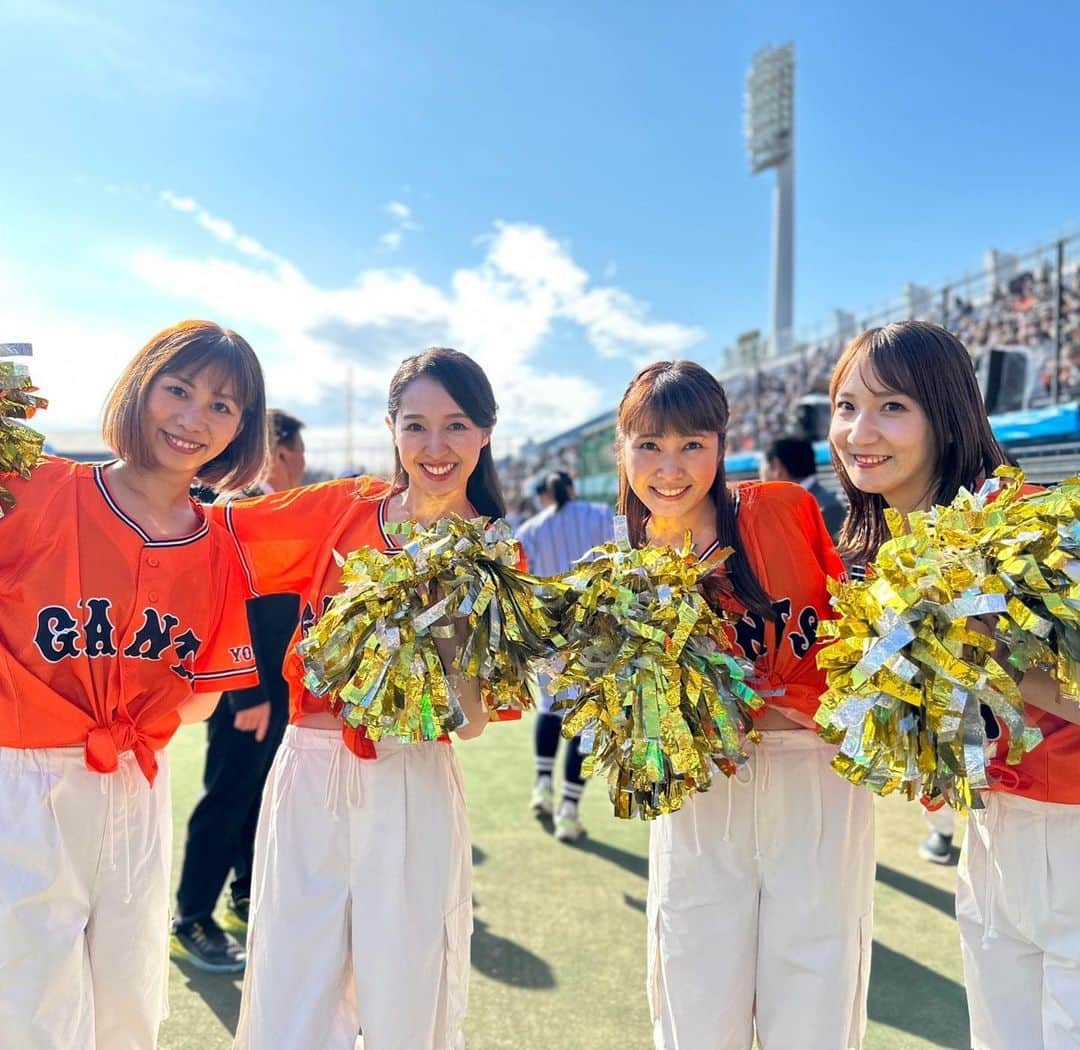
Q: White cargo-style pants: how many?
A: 4